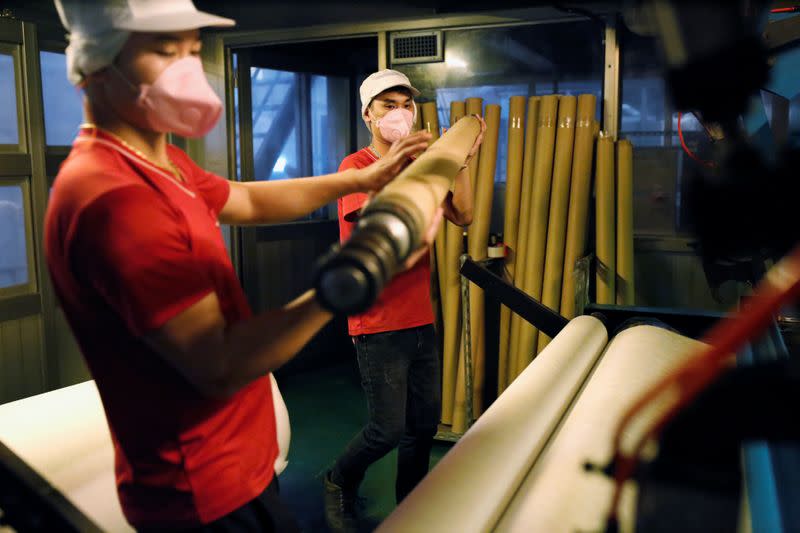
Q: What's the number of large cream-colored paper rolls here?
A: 3